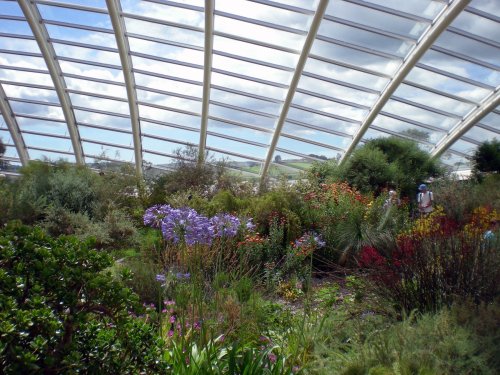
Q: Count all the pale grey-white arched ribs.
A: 7